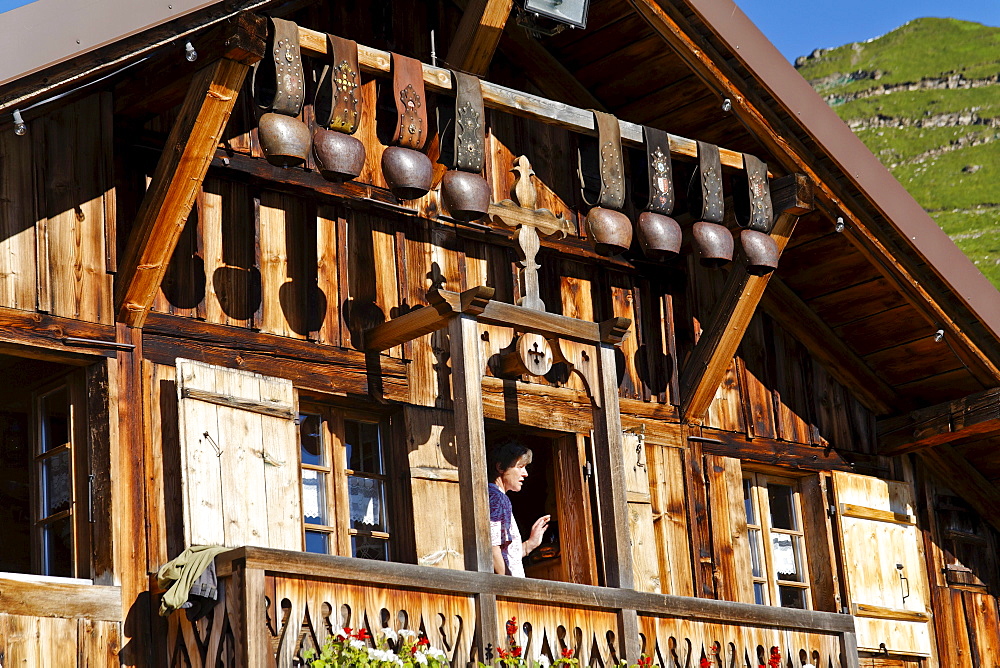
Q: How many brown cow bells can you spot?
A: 8